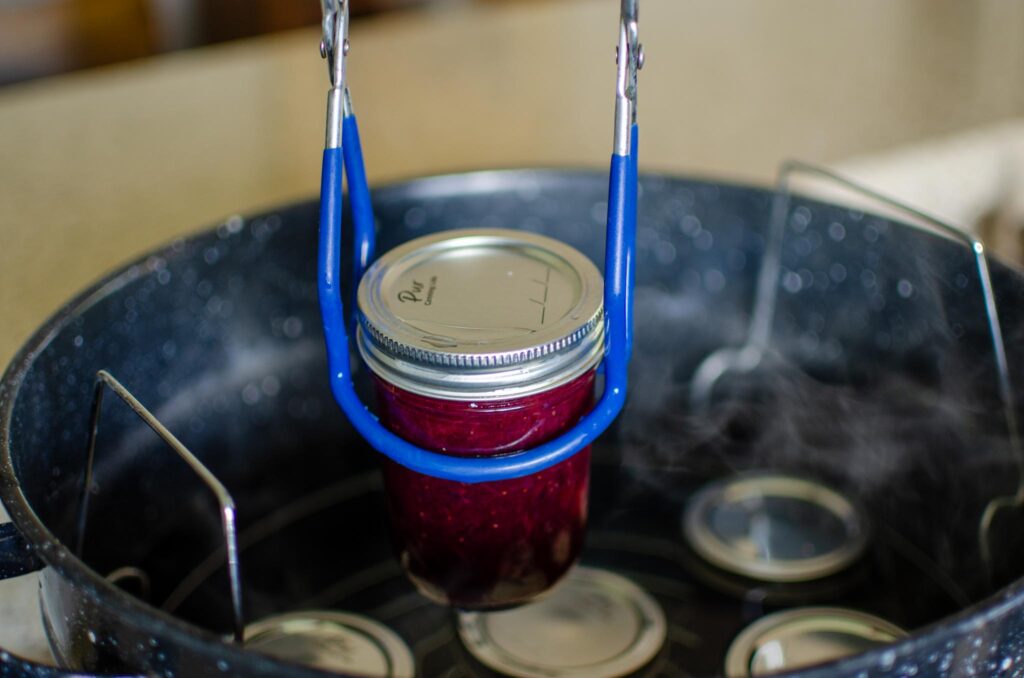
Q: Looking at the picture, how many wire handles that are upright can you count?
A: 2